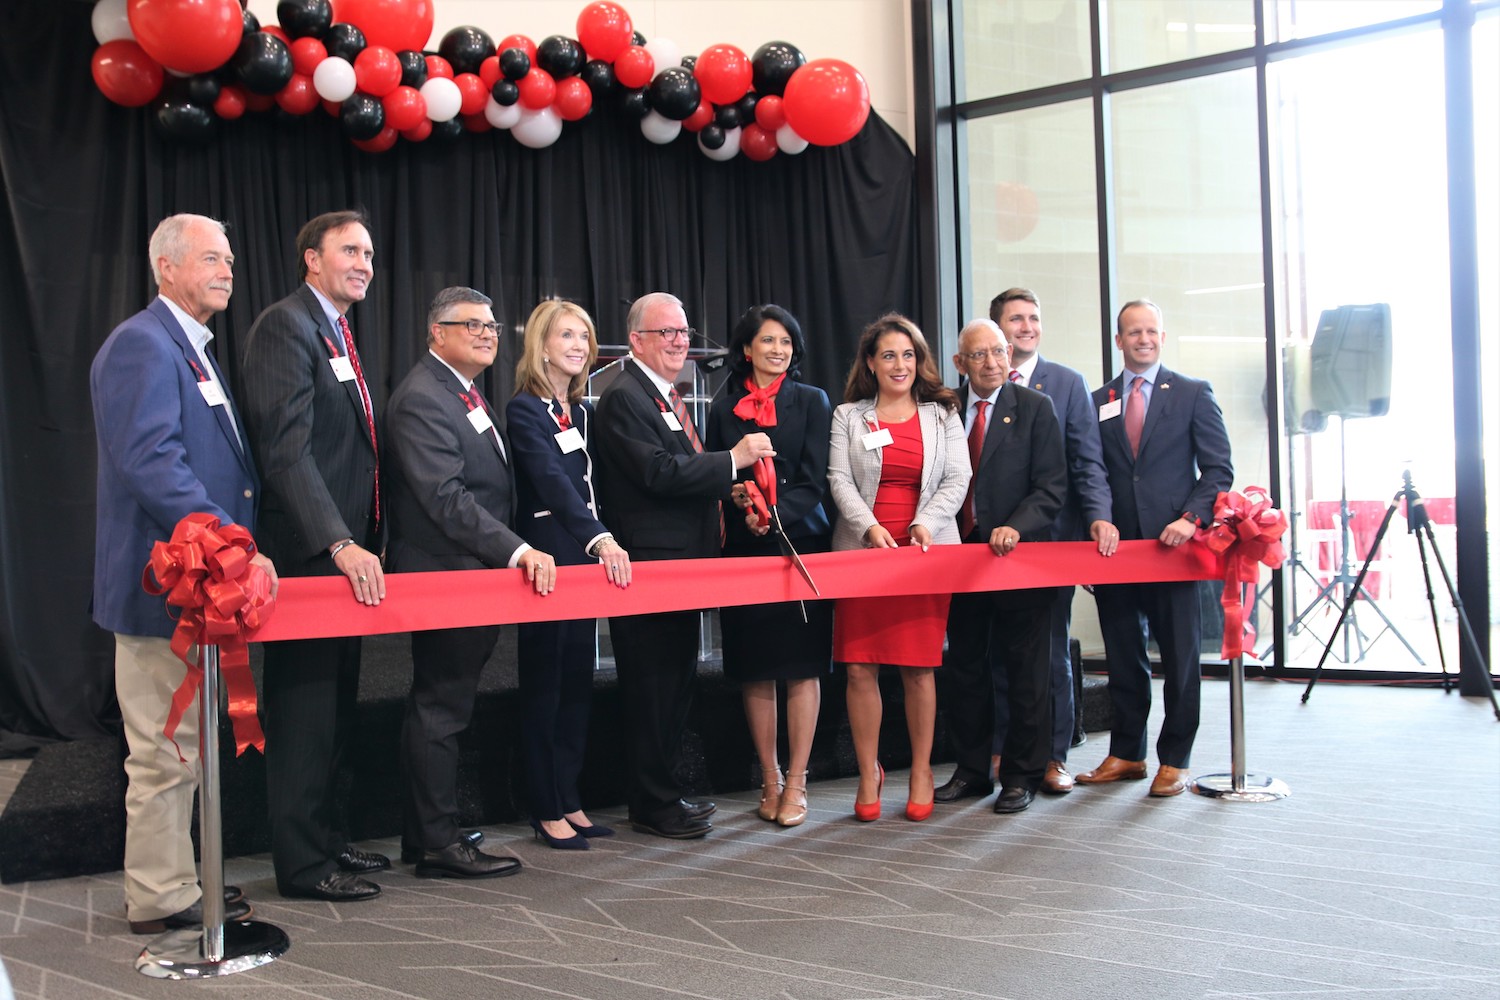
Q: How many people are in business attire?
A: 10